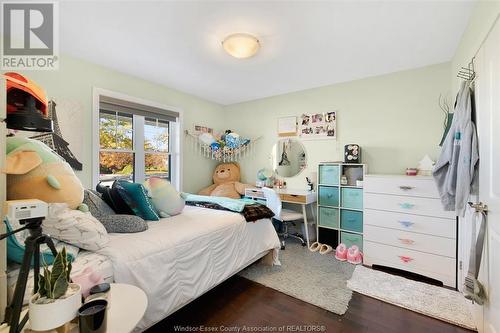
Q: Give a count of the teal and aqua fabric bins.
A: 6